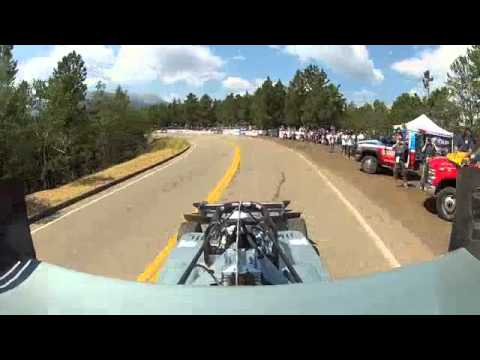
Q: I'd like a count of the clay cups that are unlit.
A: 0